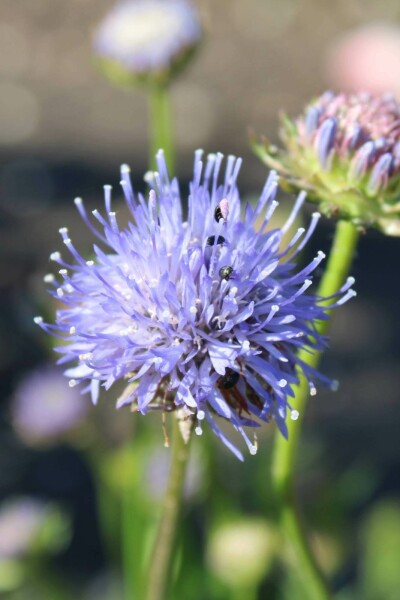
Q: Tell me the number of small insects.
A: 4